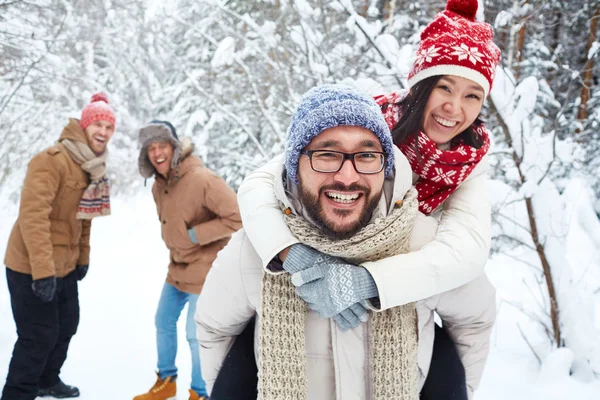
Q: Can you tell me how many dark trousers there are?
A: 2